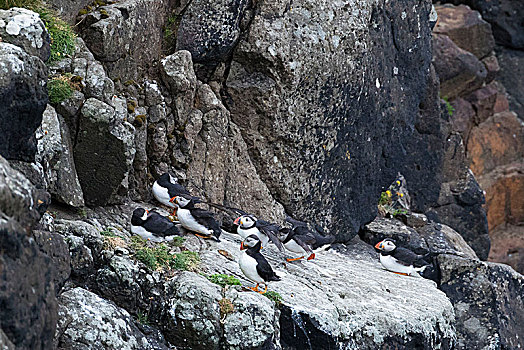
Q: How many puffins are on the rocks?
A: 7